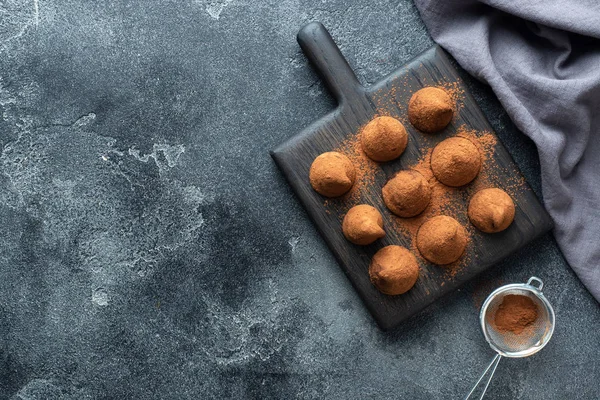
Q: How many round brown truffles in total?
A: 9